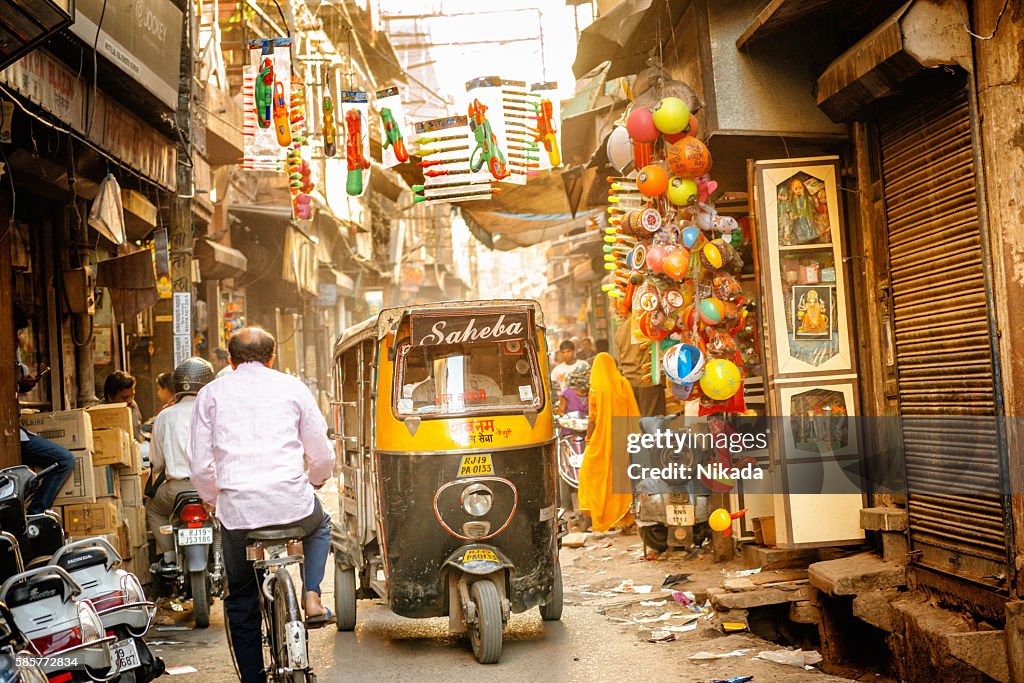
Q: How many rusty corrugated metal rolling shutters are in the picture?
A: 1